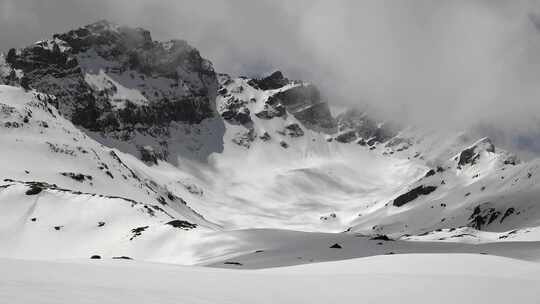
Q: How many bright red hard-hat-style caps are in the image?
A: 0